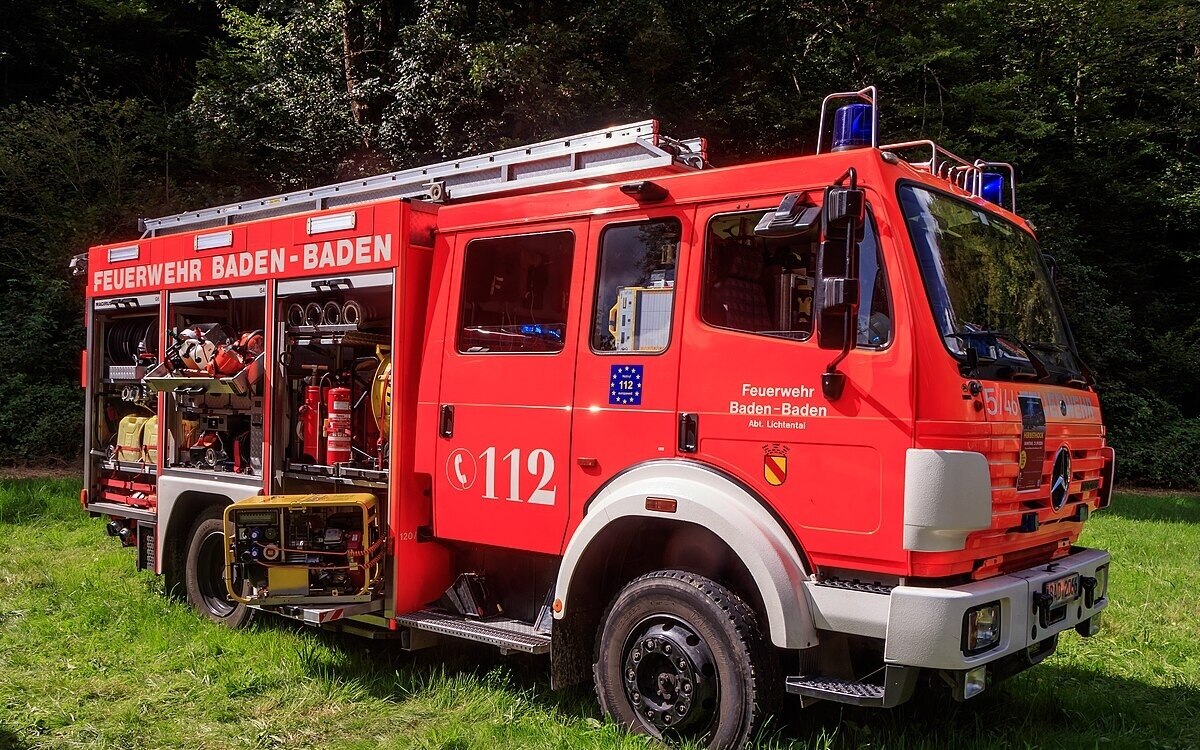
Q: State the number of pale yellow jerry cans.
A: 2